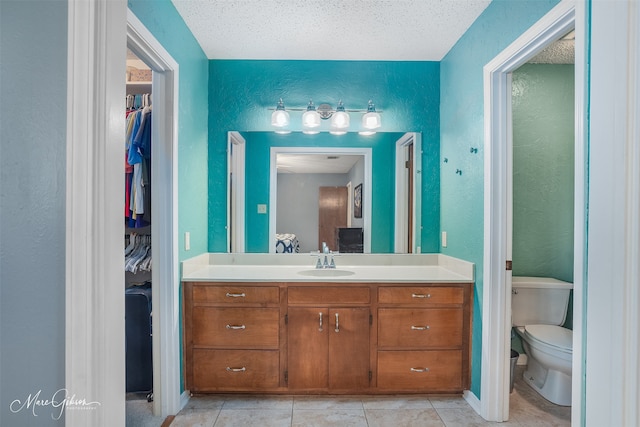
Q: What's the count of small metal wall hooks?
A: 3